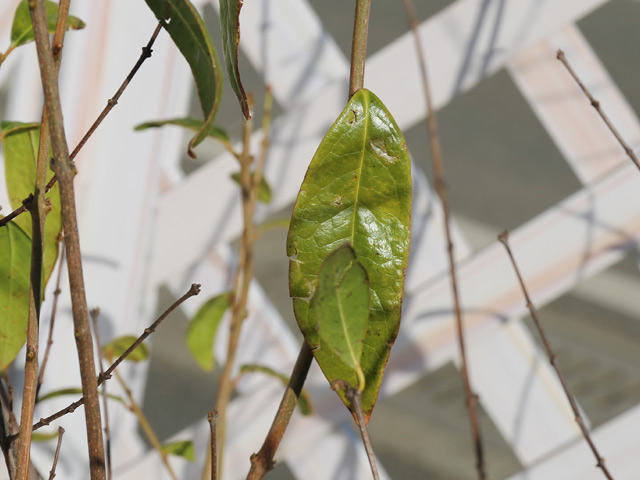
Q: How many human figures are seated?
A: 0